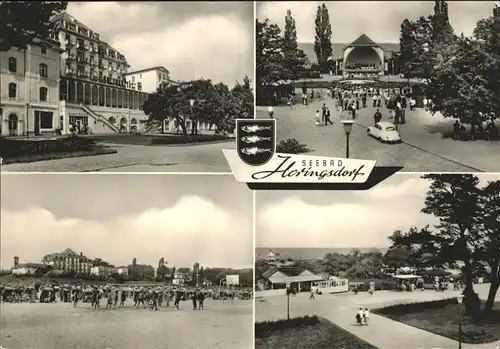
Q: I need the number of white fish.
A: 3